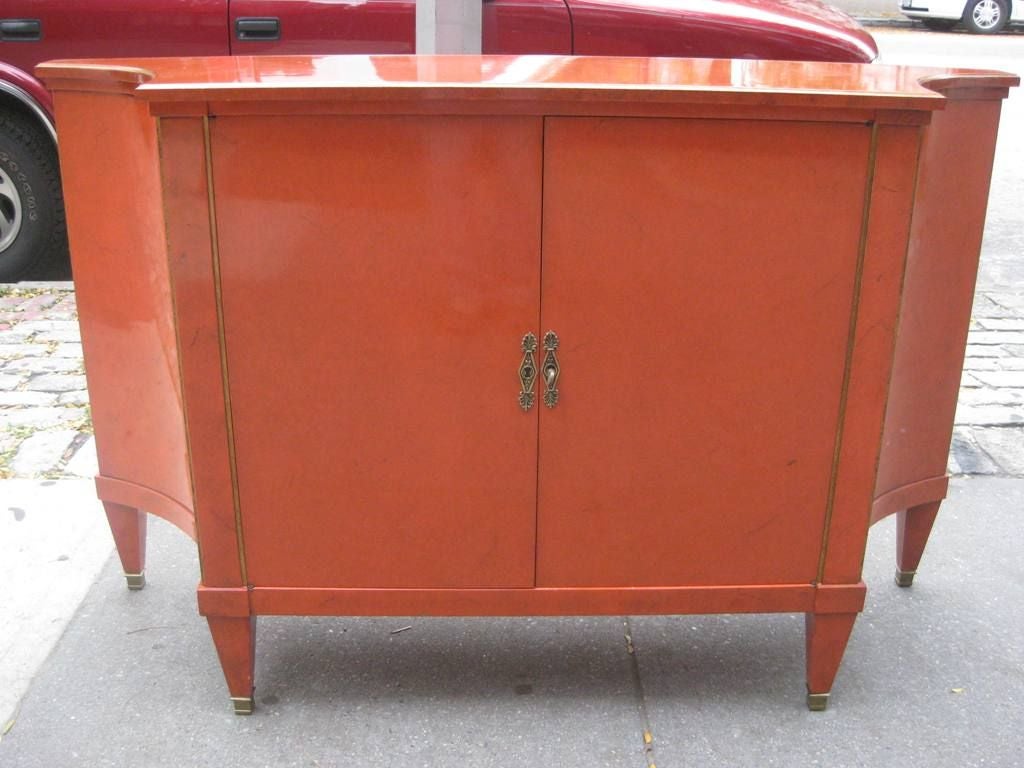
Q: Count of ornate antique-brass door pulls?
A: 2